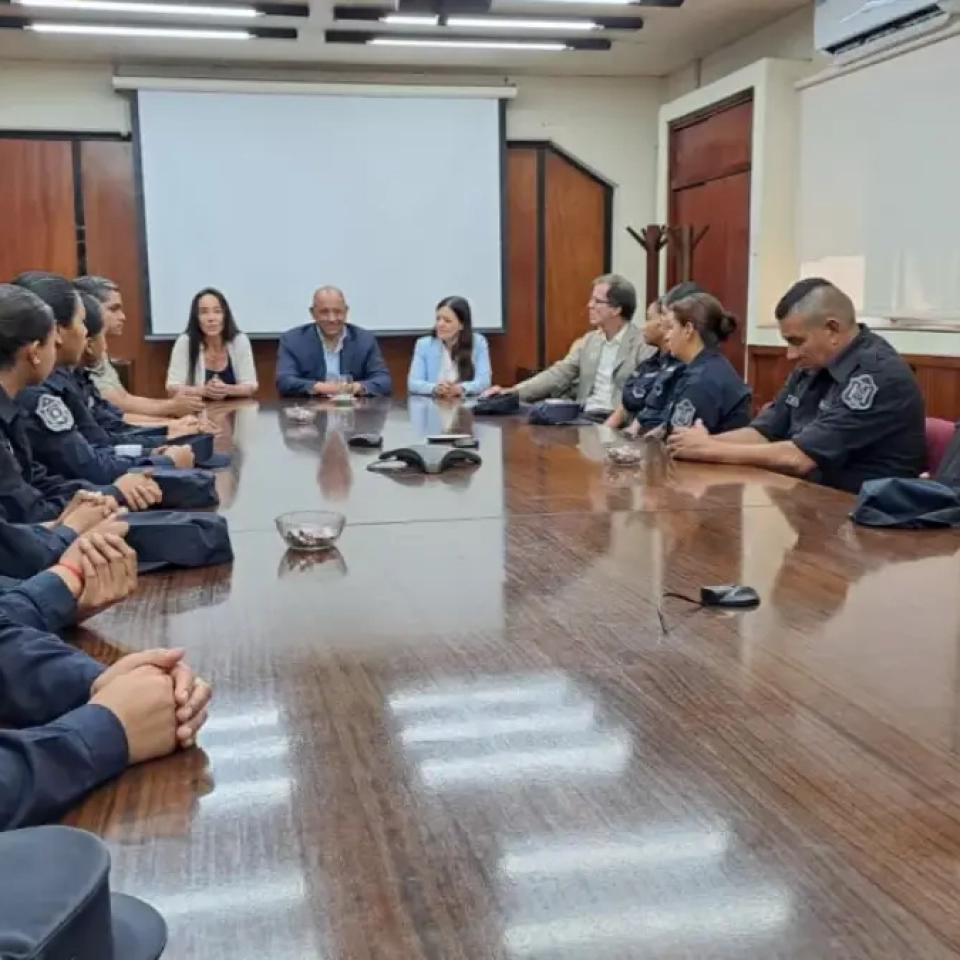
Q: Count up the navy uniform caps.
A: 7